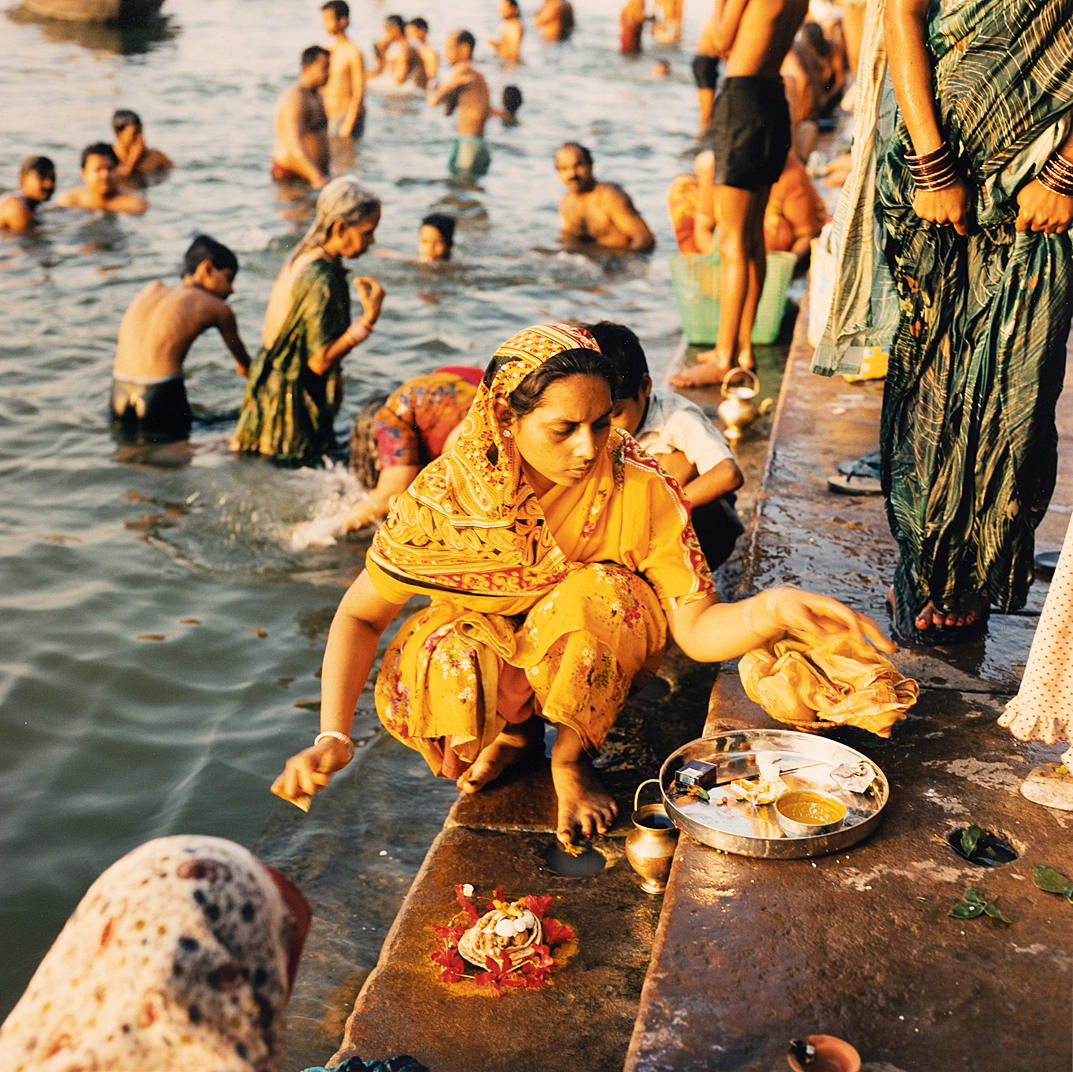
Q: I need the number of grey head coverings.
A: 0